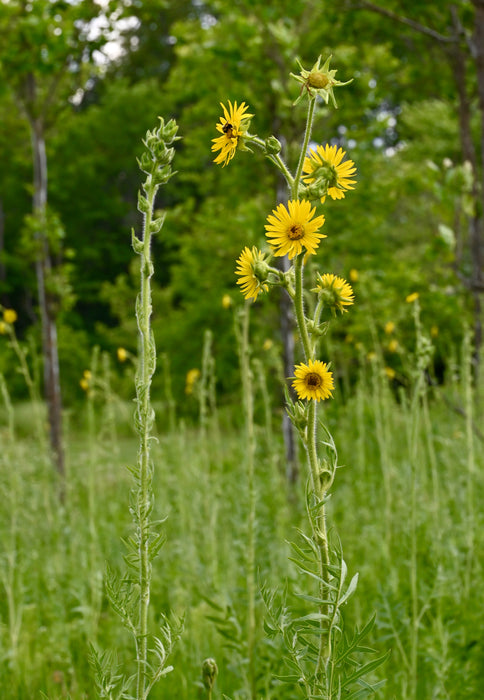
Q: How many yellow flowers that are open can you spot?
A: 6